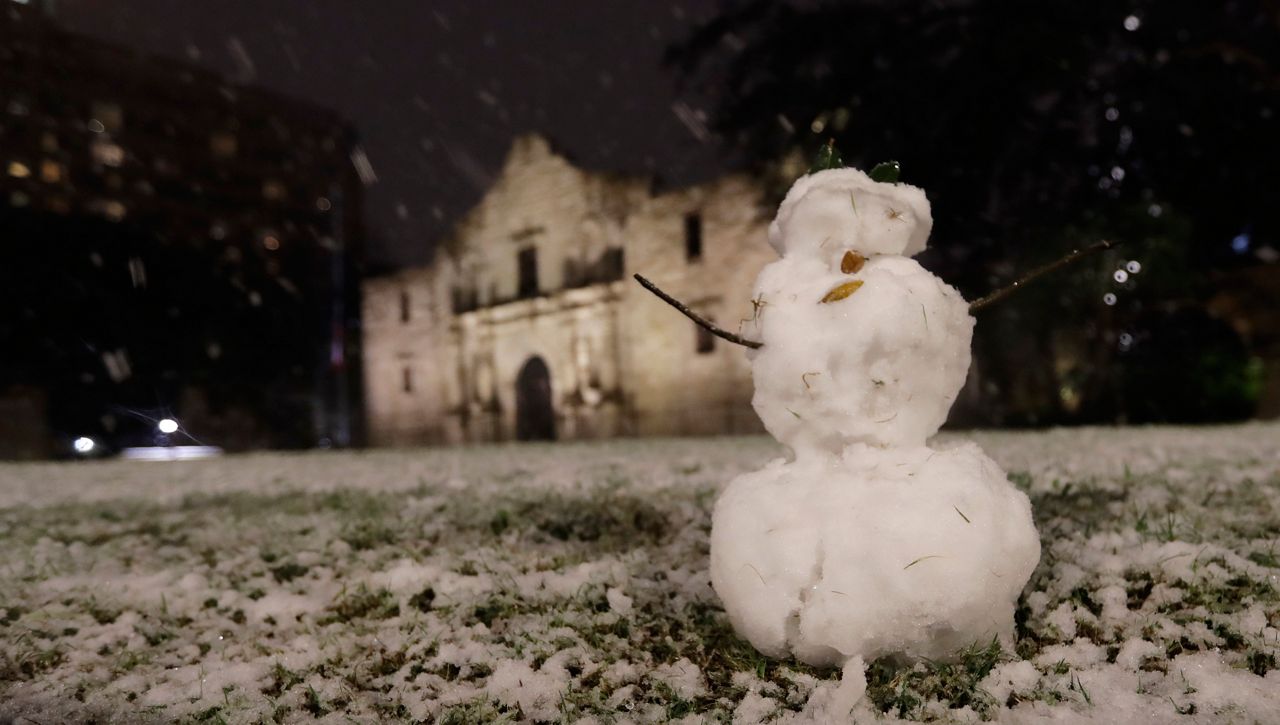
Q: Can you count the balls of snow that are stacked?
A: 3